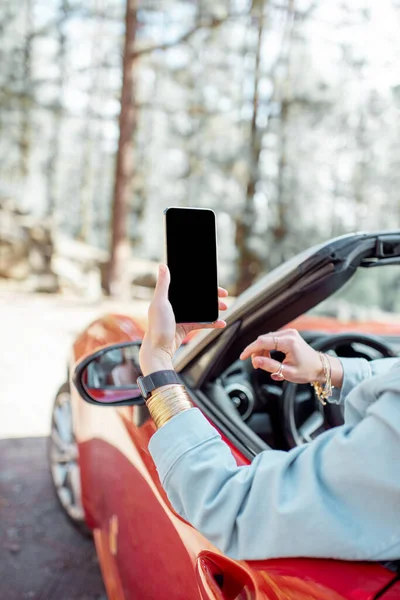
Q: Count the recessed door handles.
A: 1